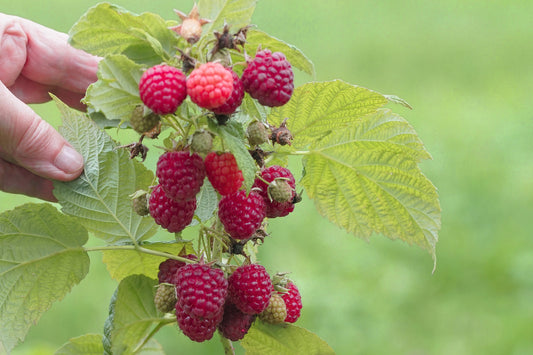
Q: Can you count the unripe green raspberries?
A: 7